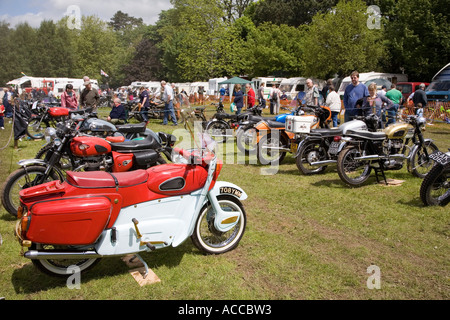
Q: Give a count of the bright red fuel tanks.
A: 3